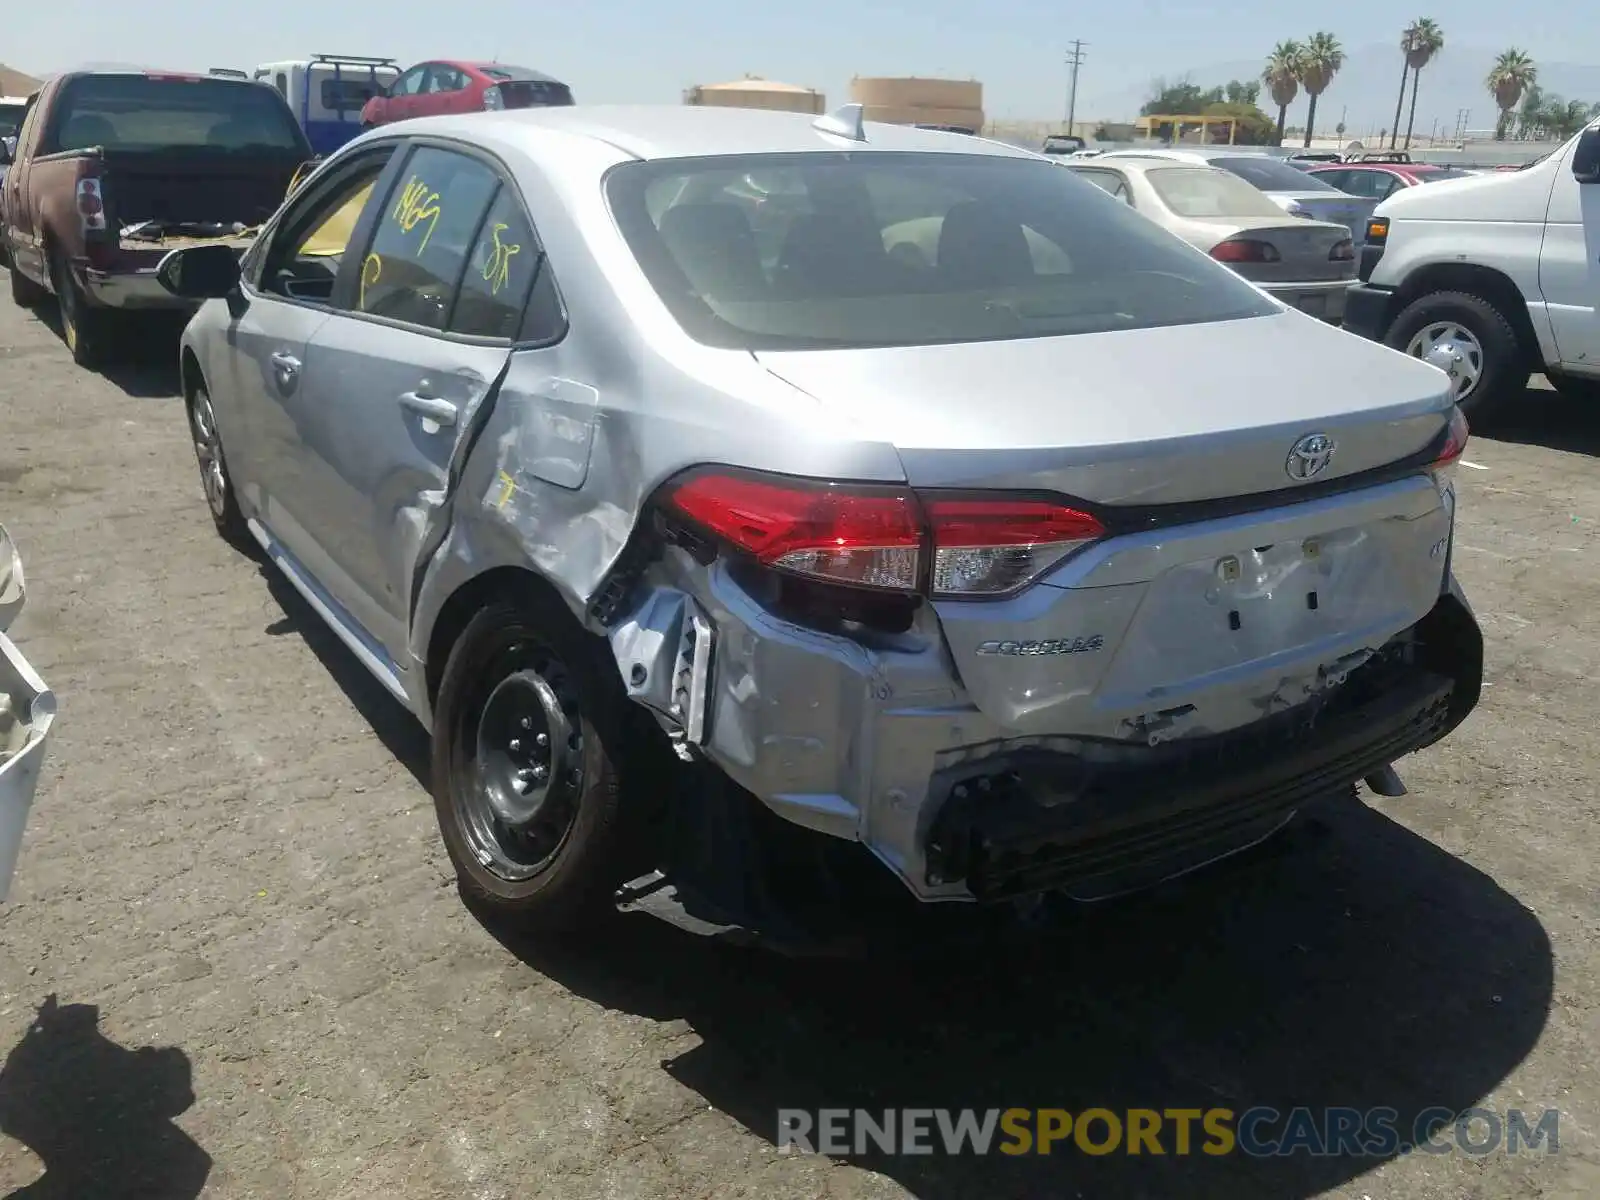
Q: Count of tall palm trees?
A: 5